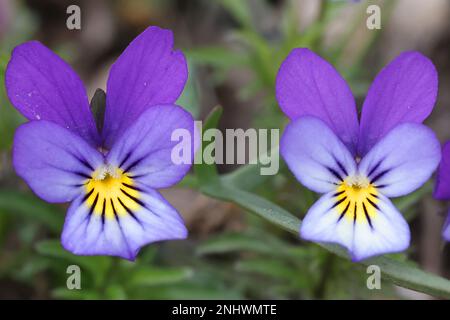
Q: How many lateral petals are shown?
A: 4